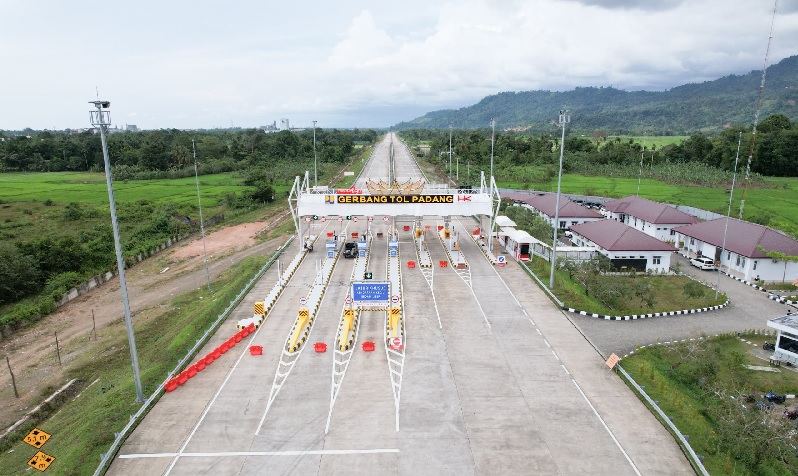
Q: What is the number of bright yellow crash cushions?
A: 3